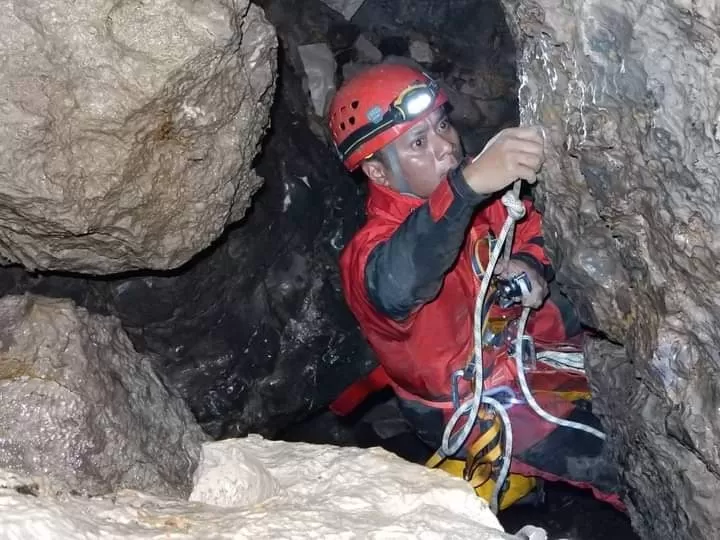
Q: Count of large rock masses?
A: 4